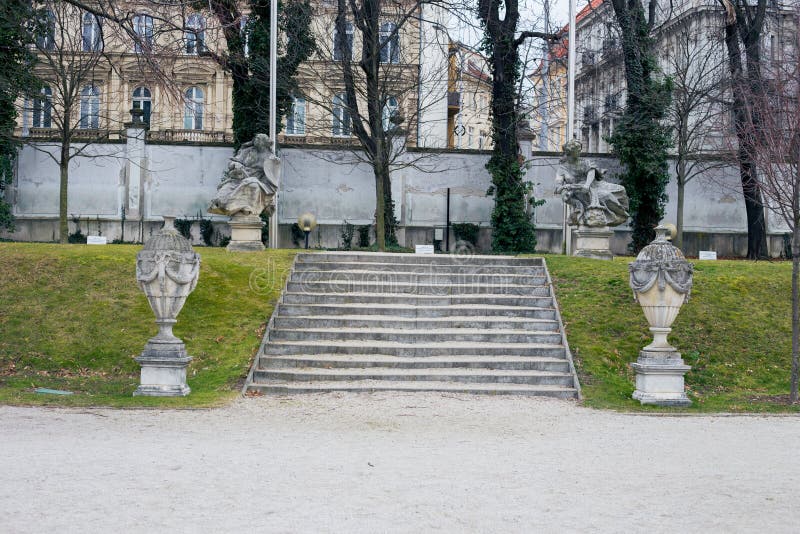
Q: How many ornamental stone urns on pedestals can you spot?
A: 2